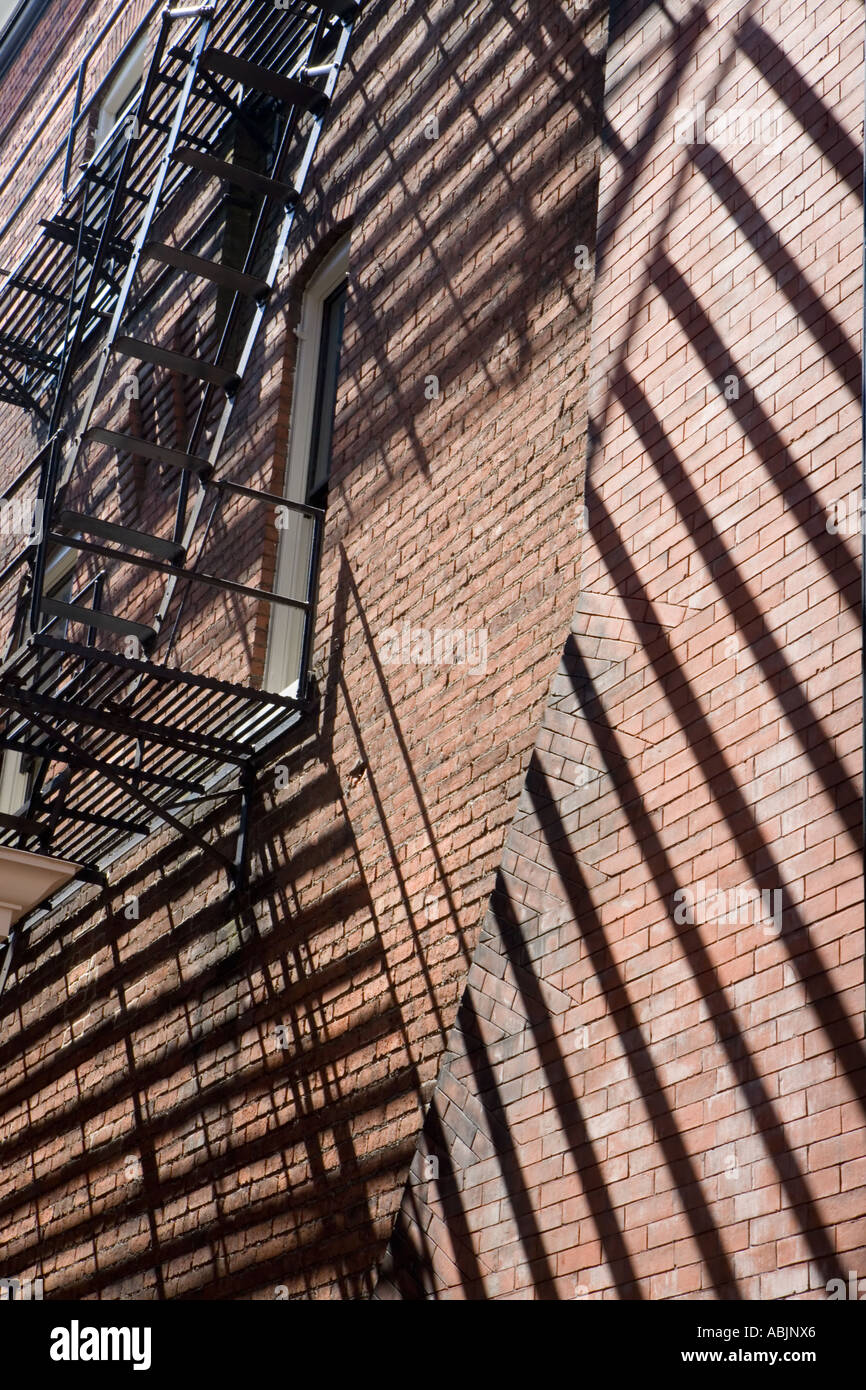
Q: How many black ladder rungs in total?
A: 8